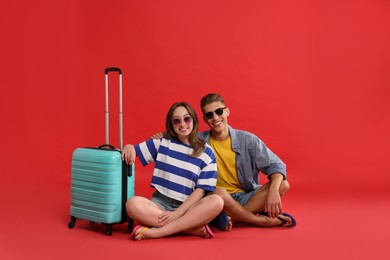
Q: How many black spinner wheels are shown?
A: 3